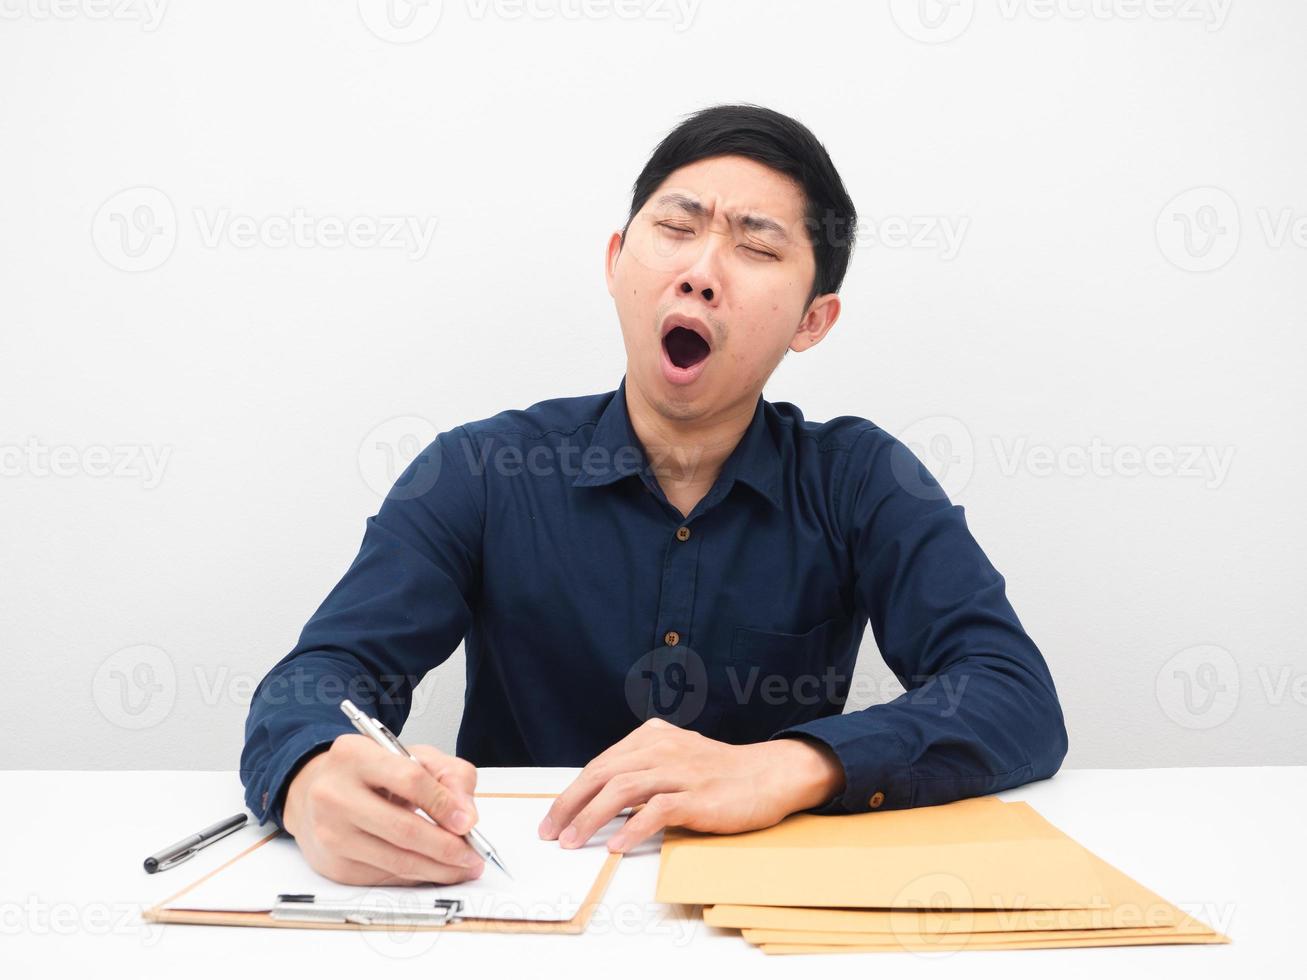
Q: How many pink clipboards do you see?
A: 0